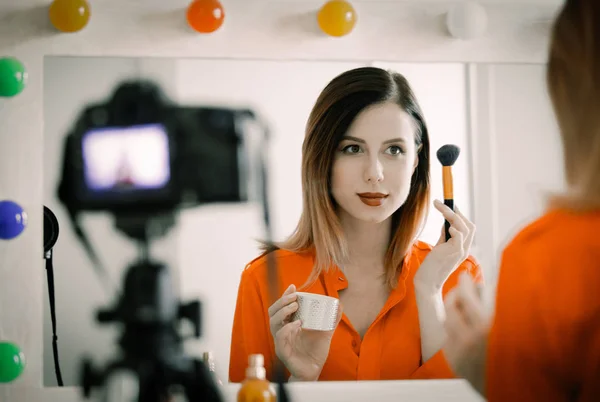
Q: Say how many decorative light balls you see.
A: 7